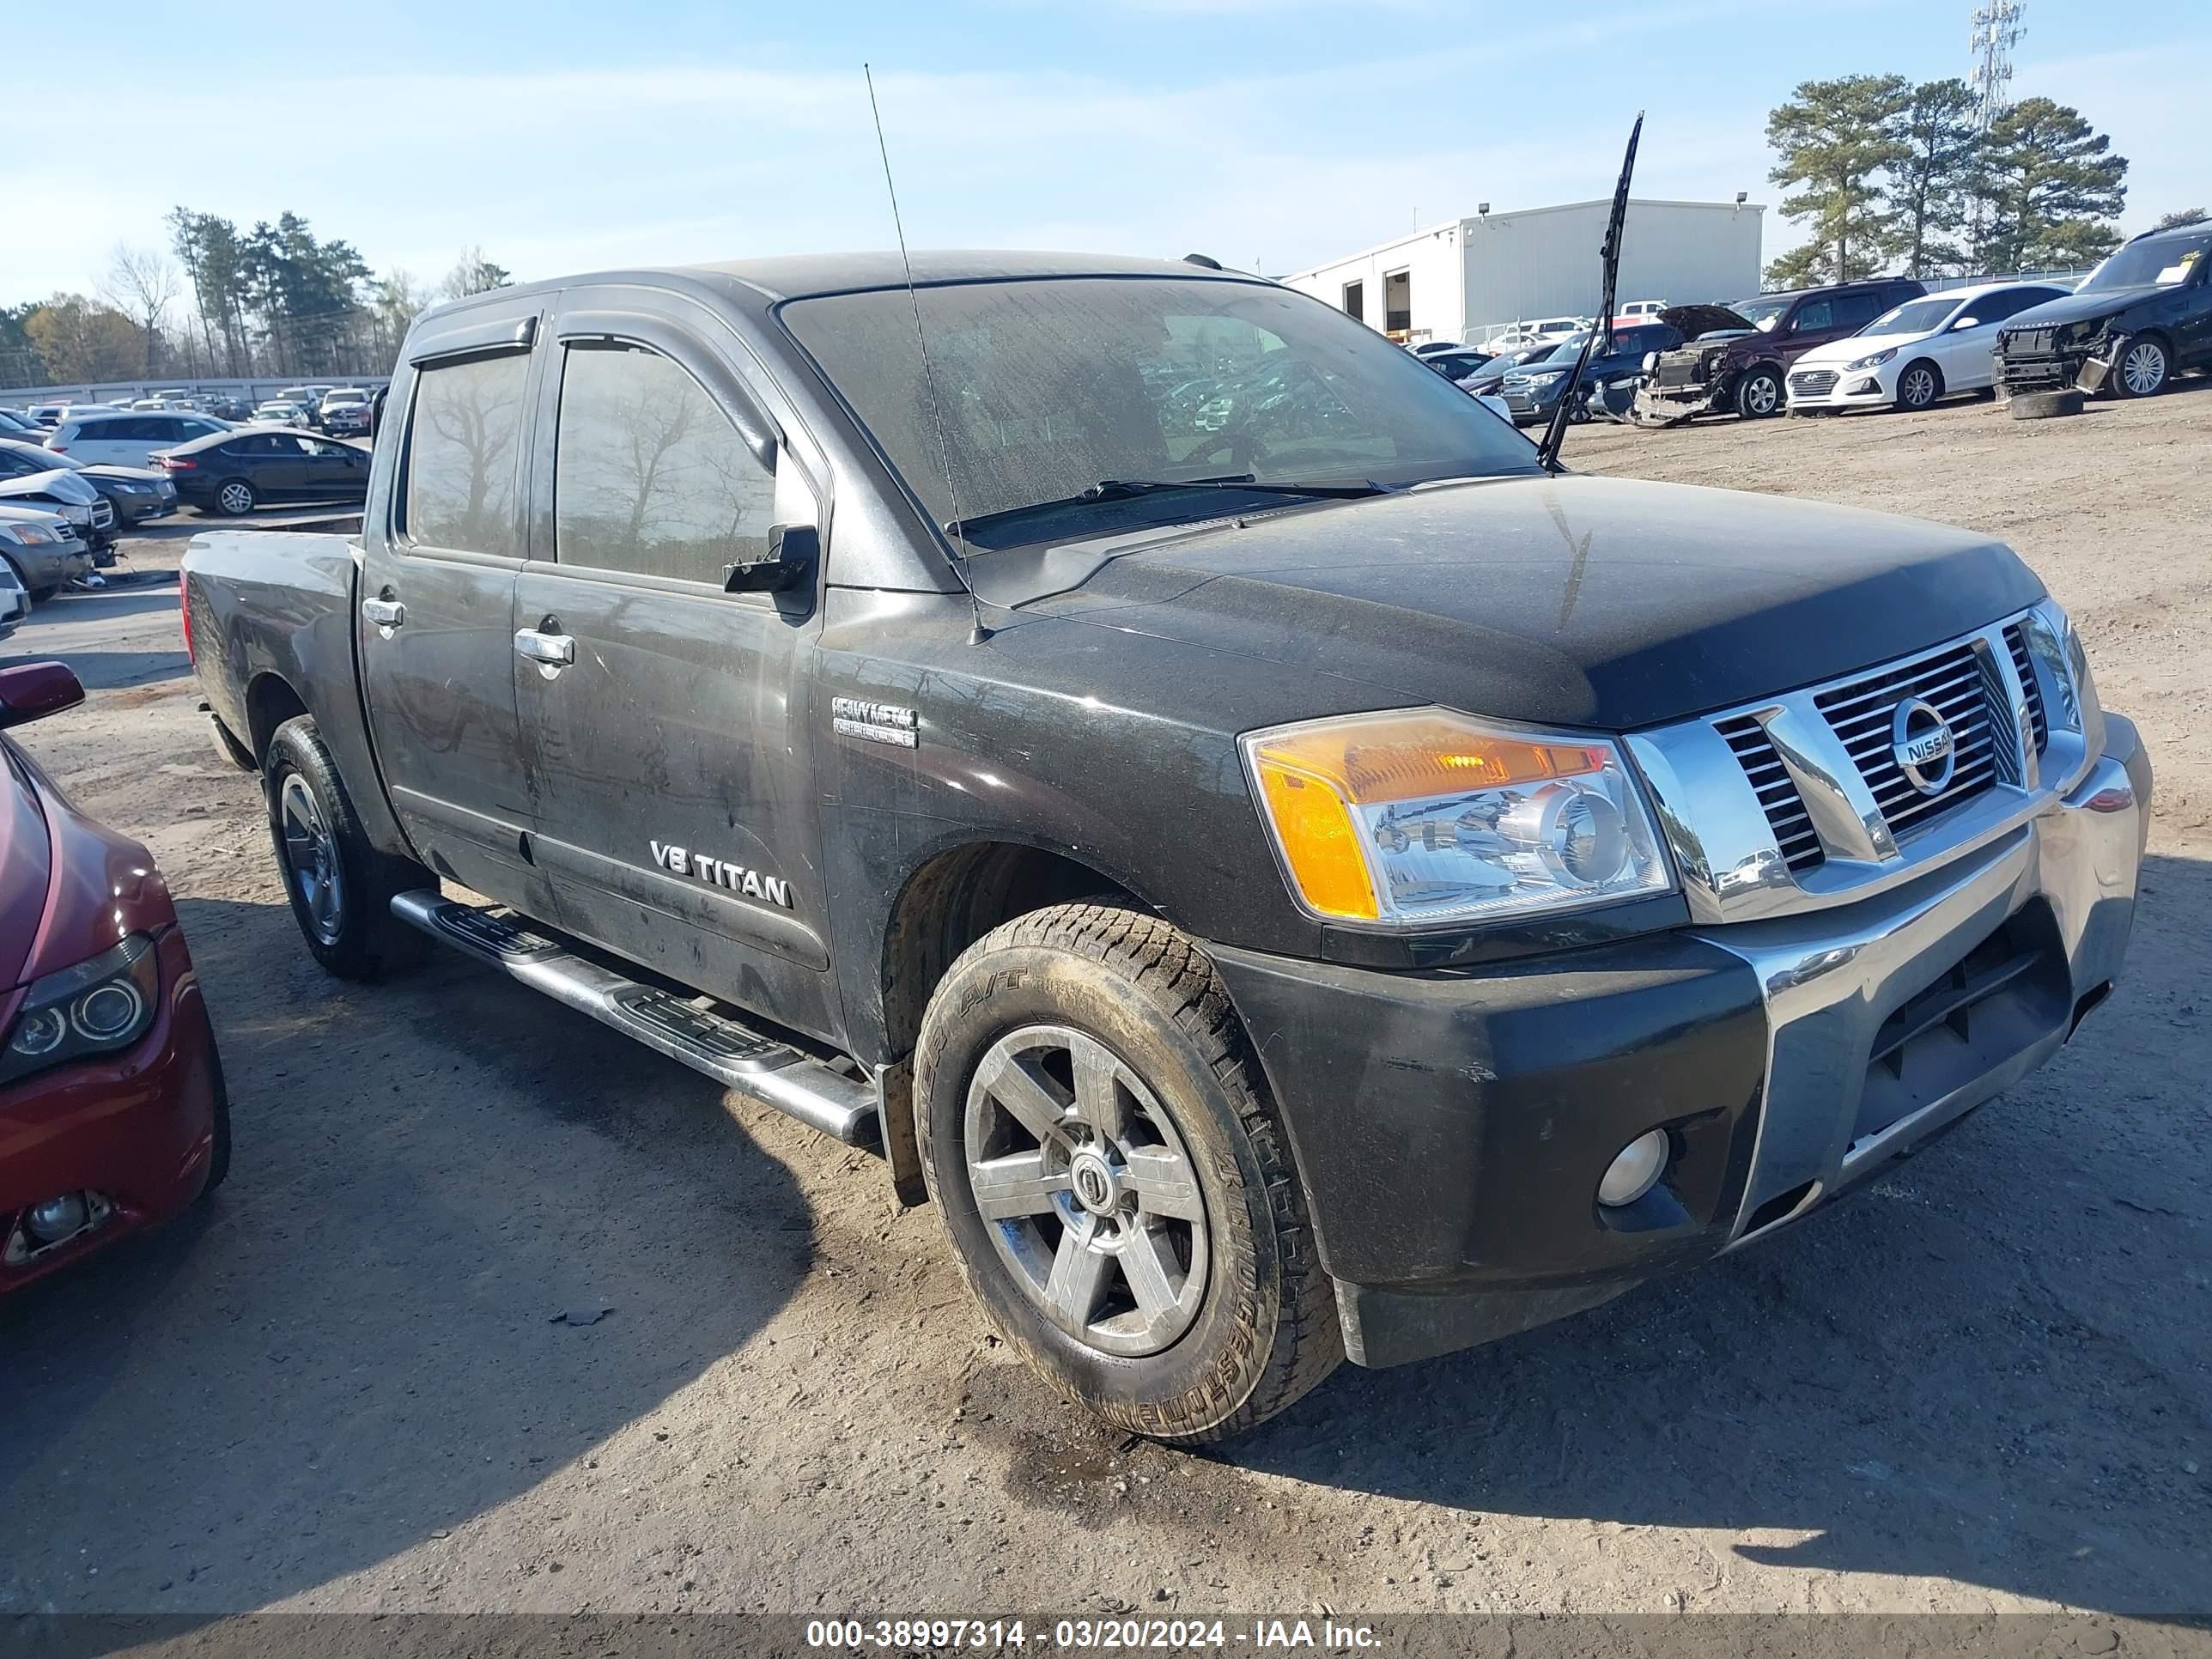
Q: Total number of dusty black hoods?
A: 1